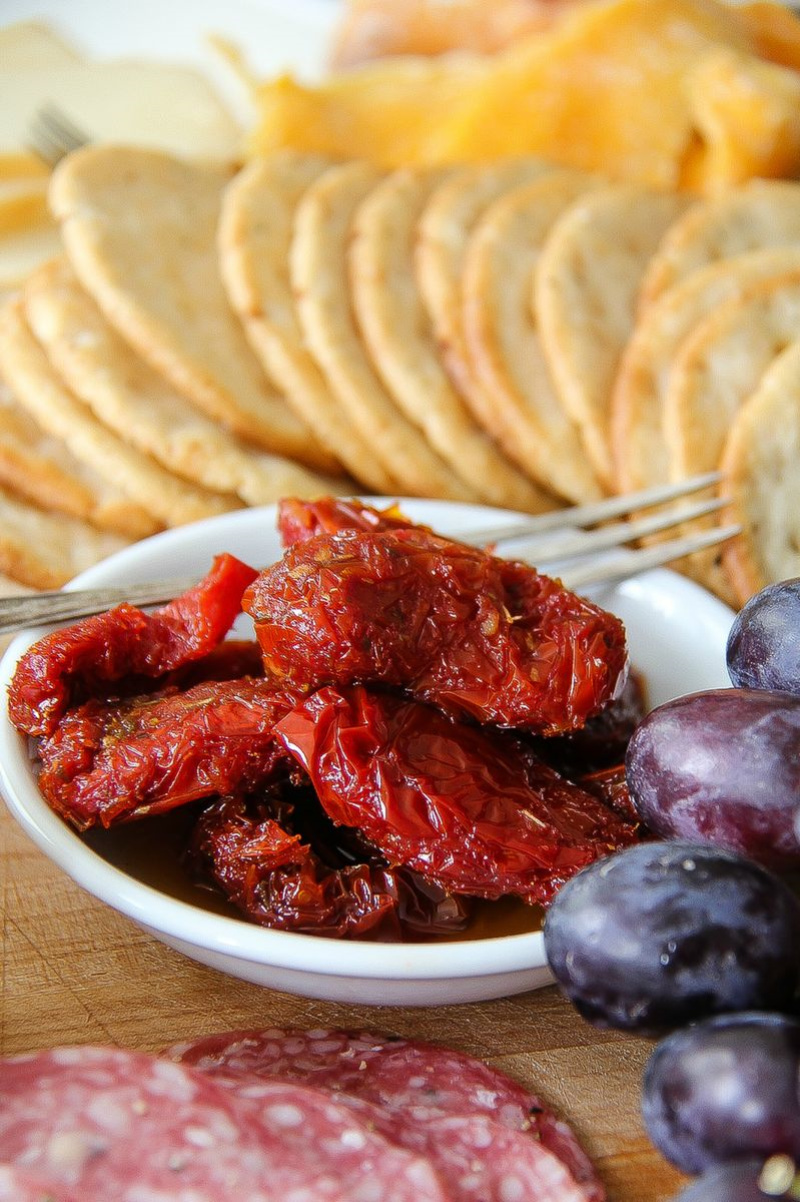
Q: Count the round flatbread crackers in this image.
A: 15